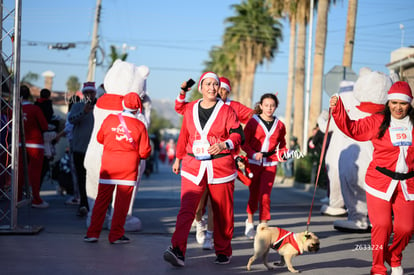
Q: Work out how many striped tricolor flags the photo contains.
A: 0